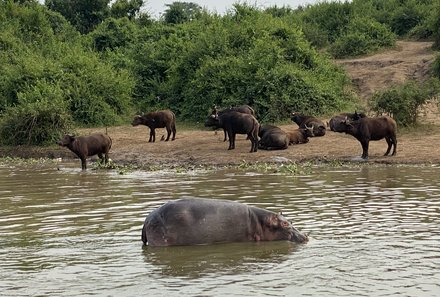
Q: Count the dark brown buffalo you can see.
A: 9